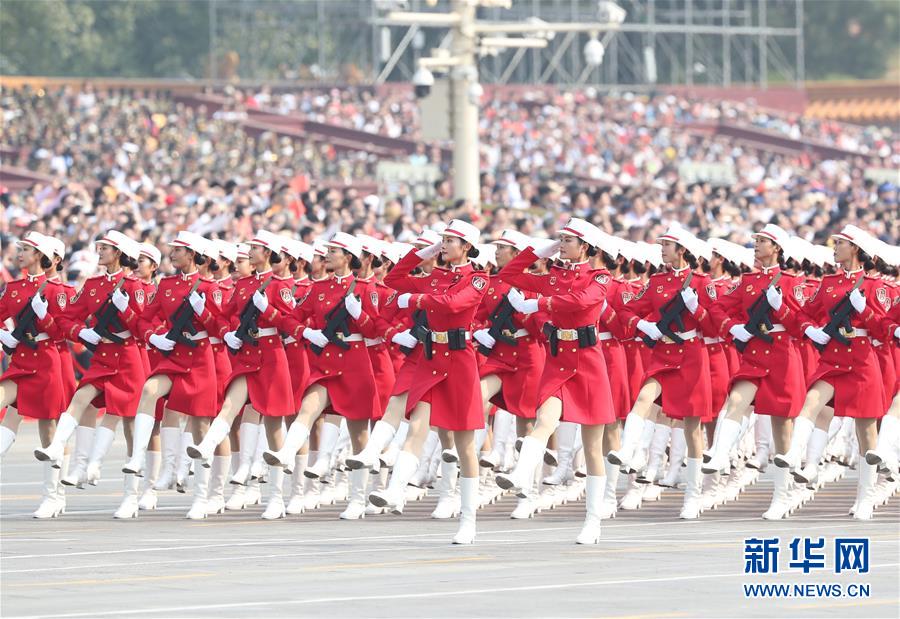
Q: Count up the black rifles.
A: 10